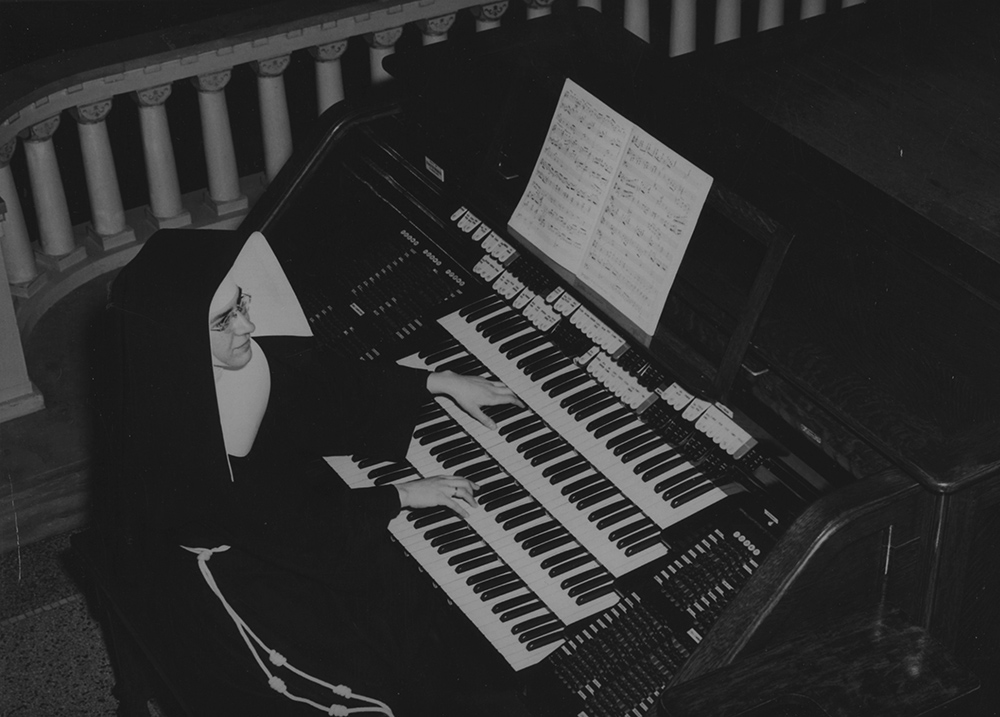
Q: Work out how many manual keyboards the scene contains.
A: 4